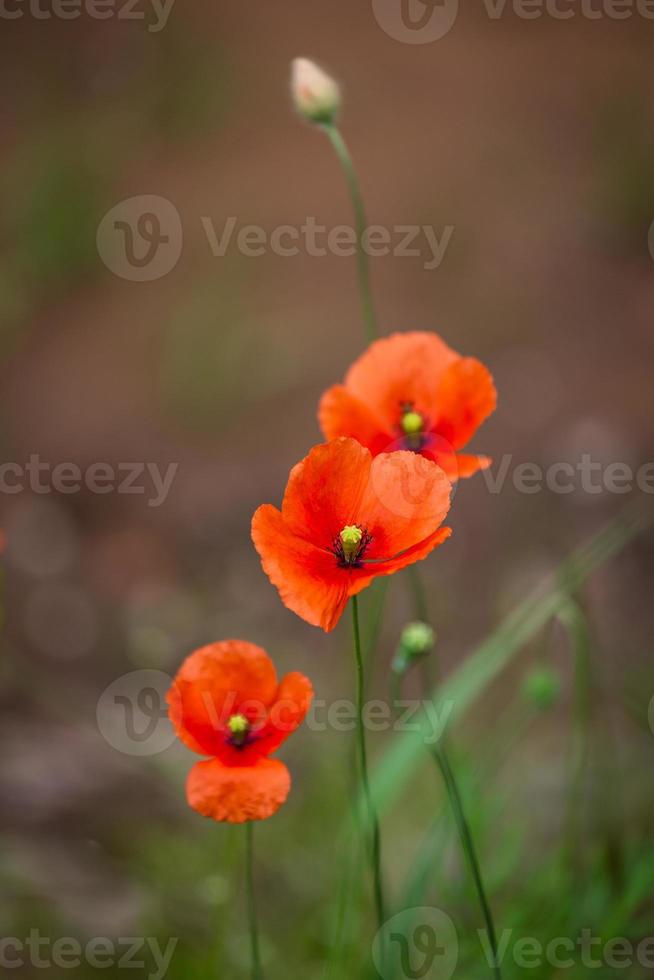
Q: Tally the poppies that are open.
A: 3